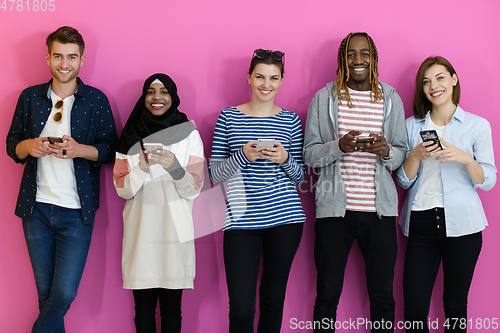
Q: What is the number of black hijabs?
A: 1